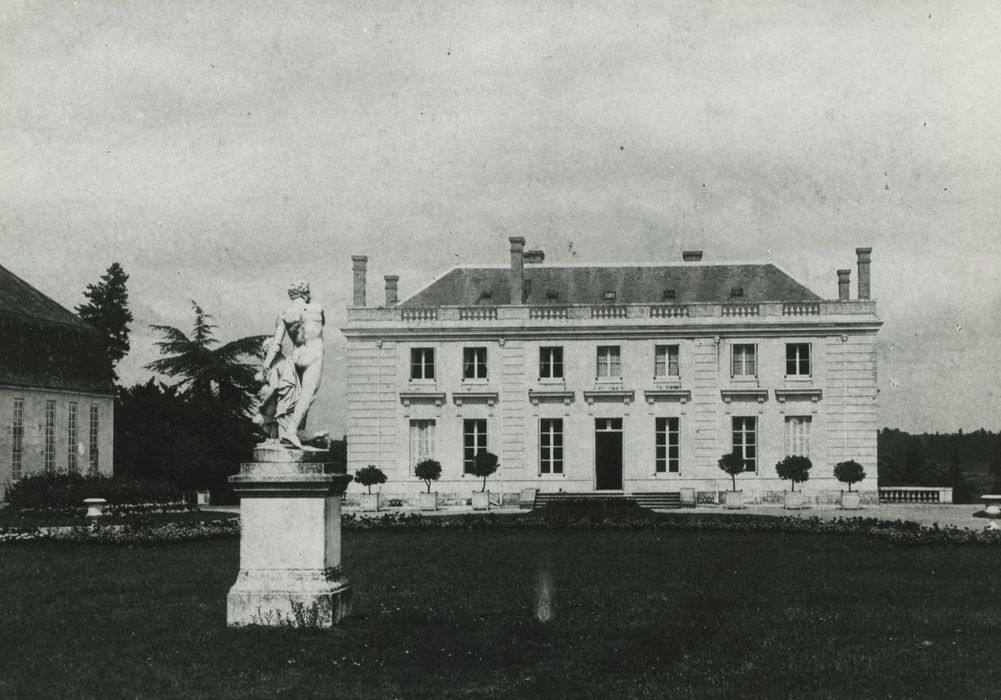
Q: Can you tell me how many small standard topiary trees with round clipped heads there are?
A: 6